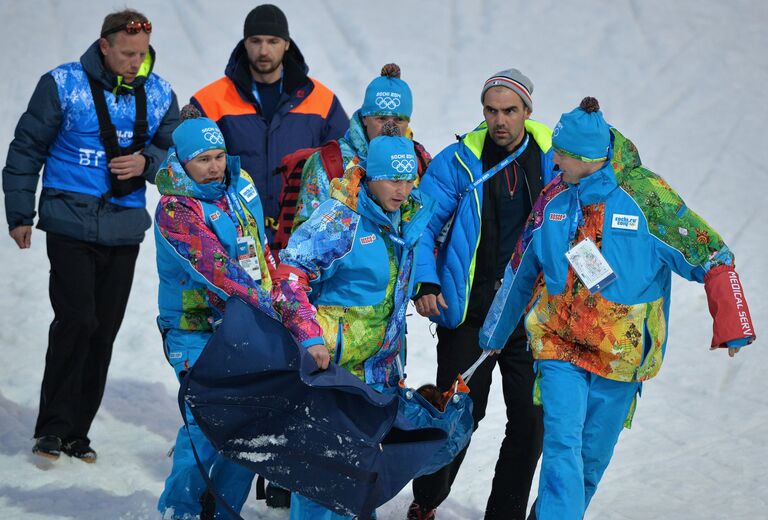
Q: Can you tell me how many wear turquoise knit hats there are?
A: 4